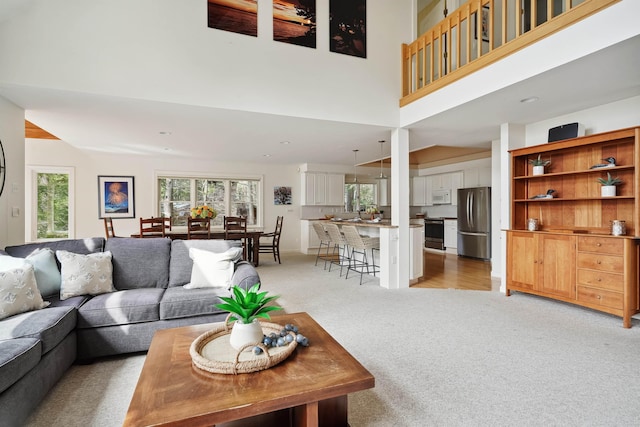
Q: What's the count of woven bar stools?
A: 3